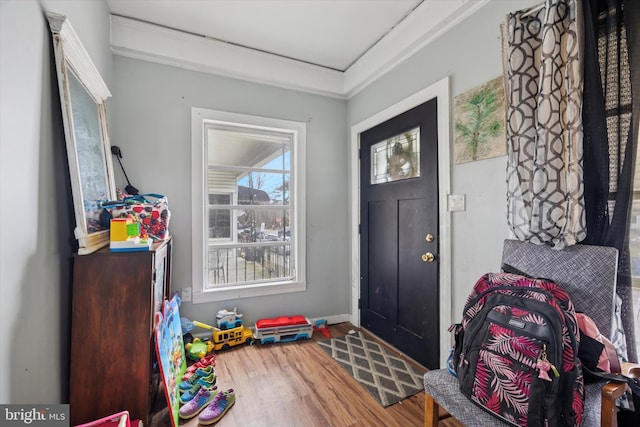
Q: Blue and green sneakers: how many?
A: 2